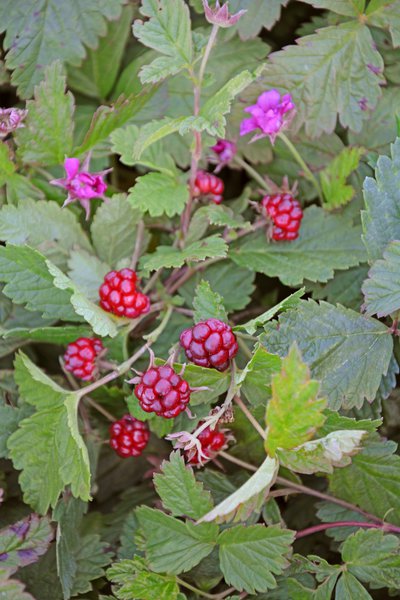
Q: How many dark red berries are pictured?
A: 8